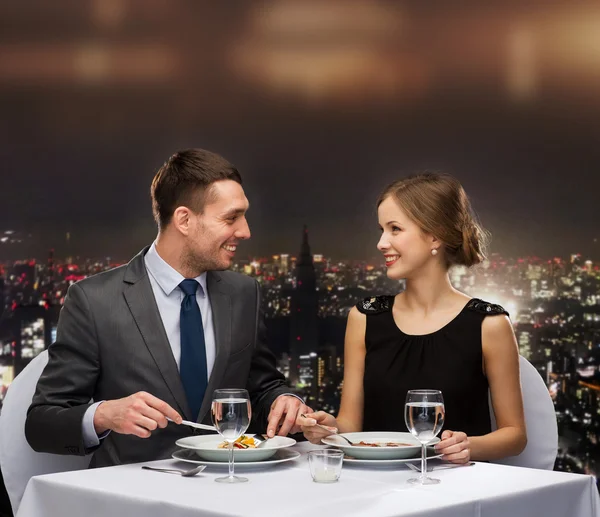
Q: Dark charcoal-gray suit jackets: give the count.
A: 1